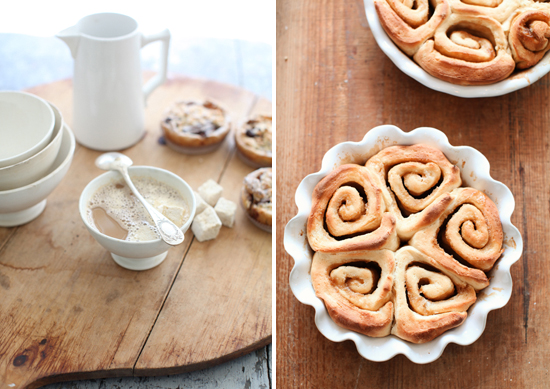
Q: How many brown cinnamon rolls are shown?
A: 9